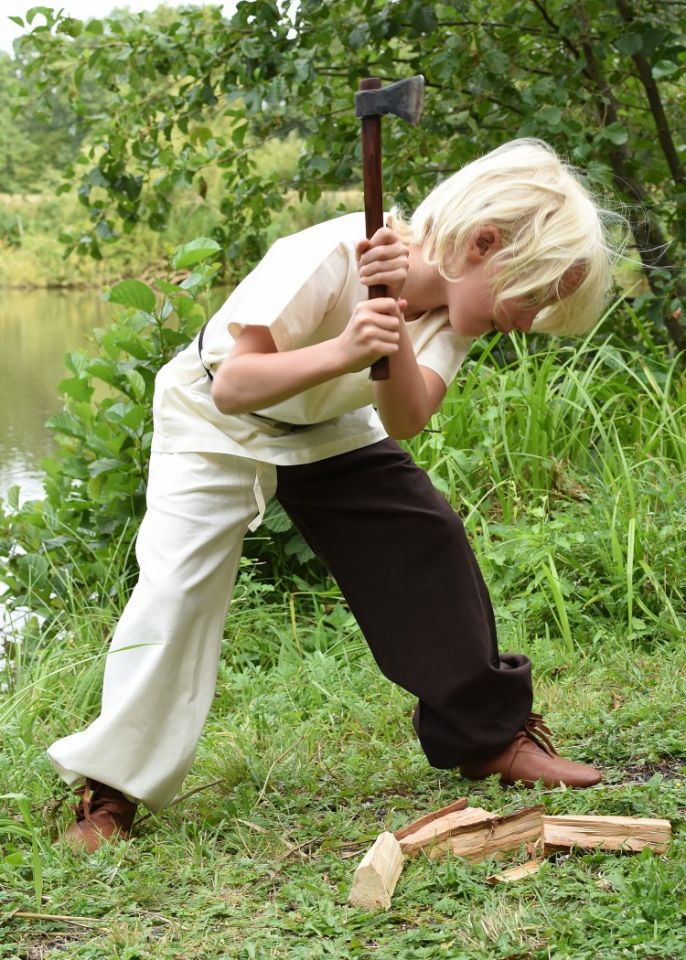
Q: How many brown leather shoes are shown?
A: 2